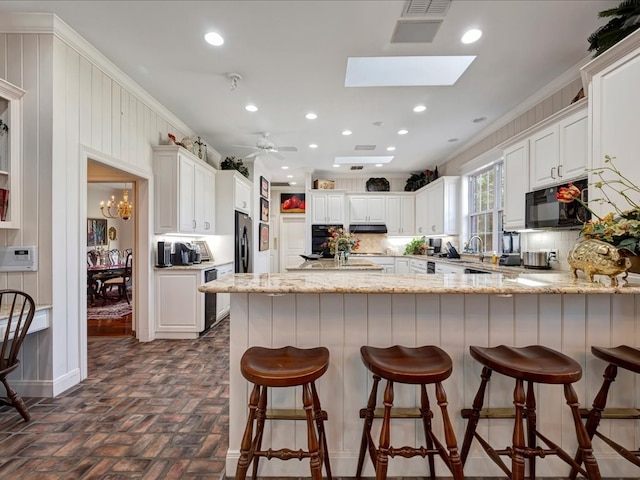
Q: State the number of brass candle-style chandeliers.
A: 1